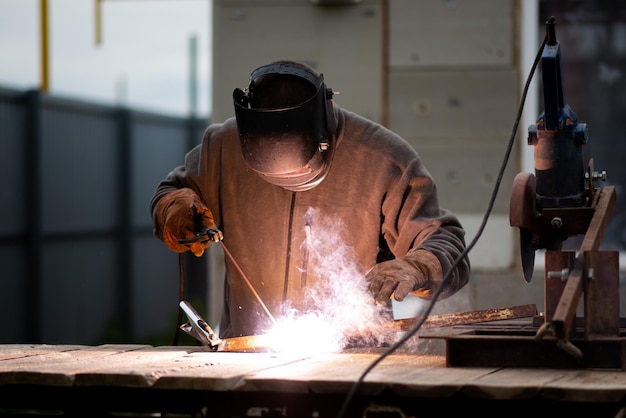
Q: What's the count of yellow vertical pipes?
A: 2